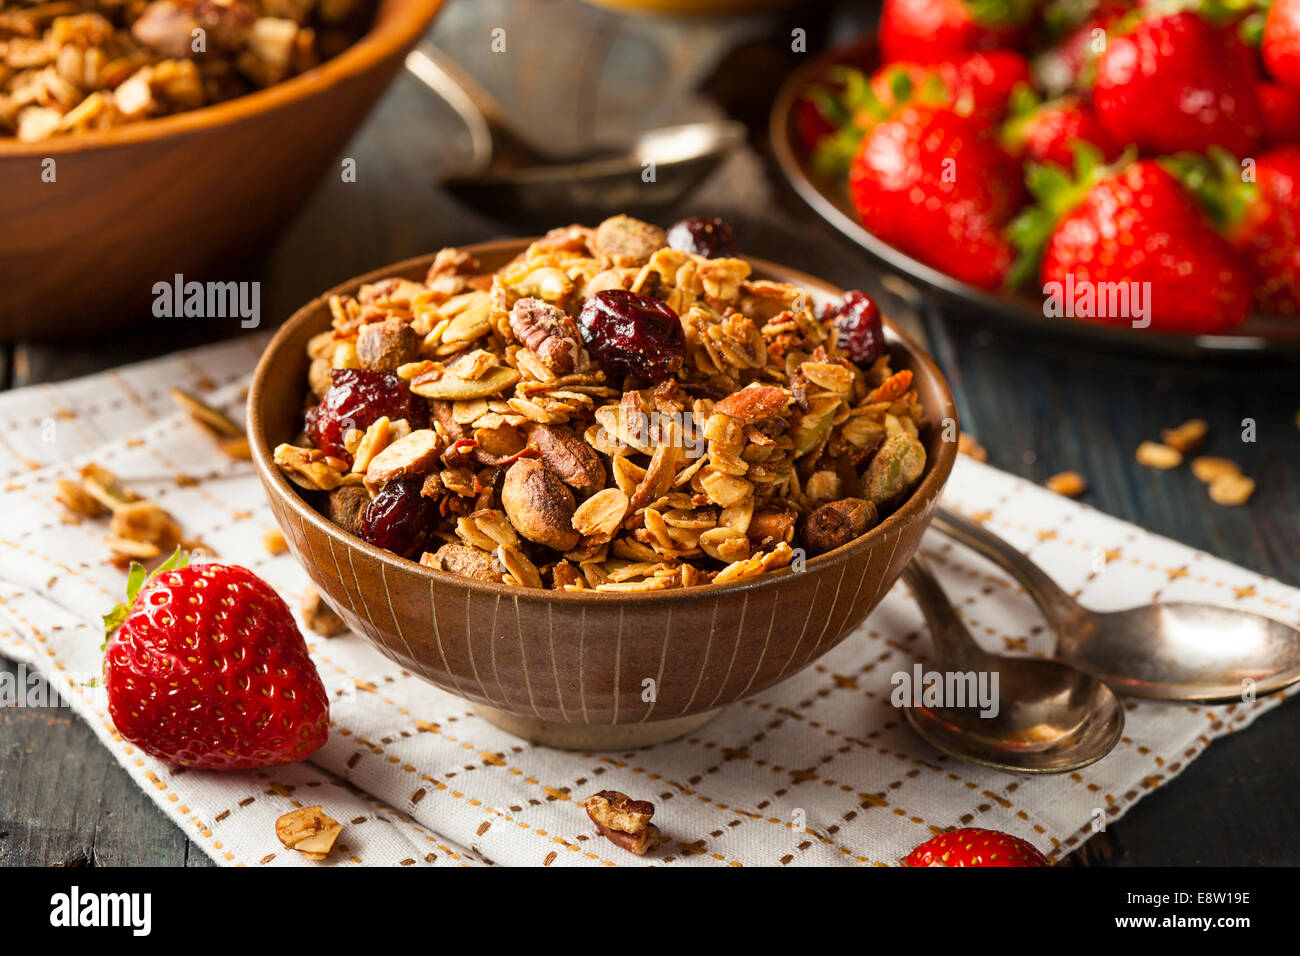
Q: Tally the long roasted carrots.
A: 0